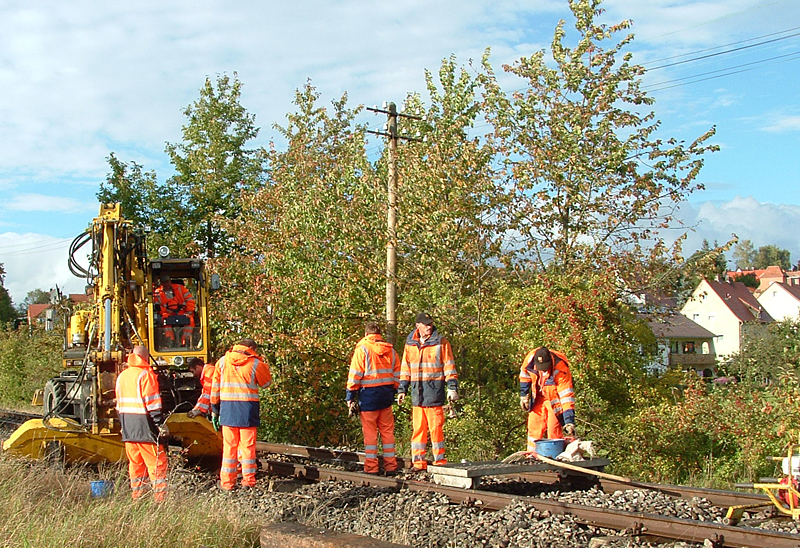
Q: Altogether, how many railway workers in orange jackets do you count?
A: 7